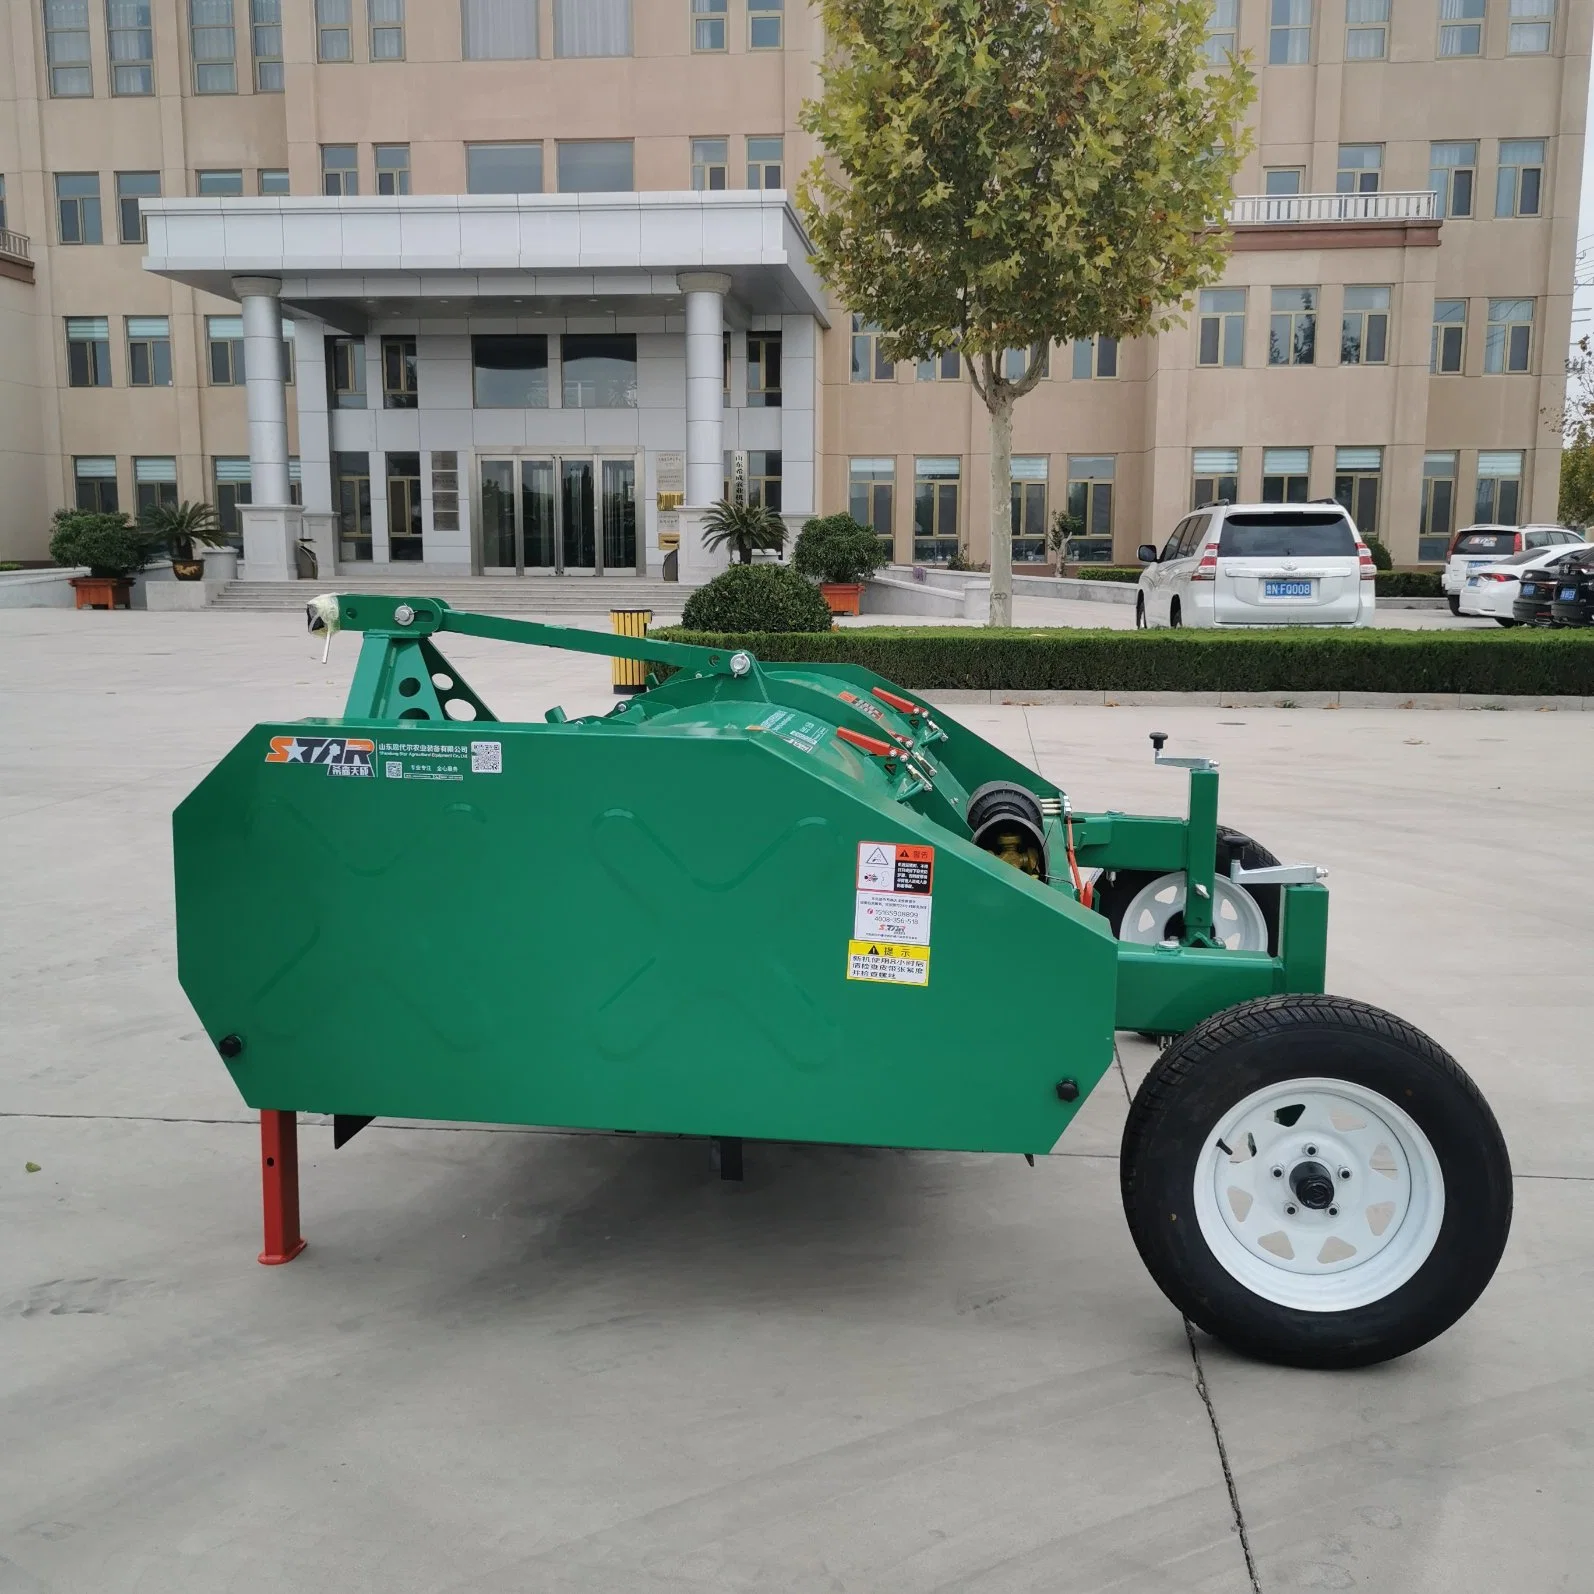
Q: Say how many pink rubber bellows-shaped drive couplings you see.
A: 0